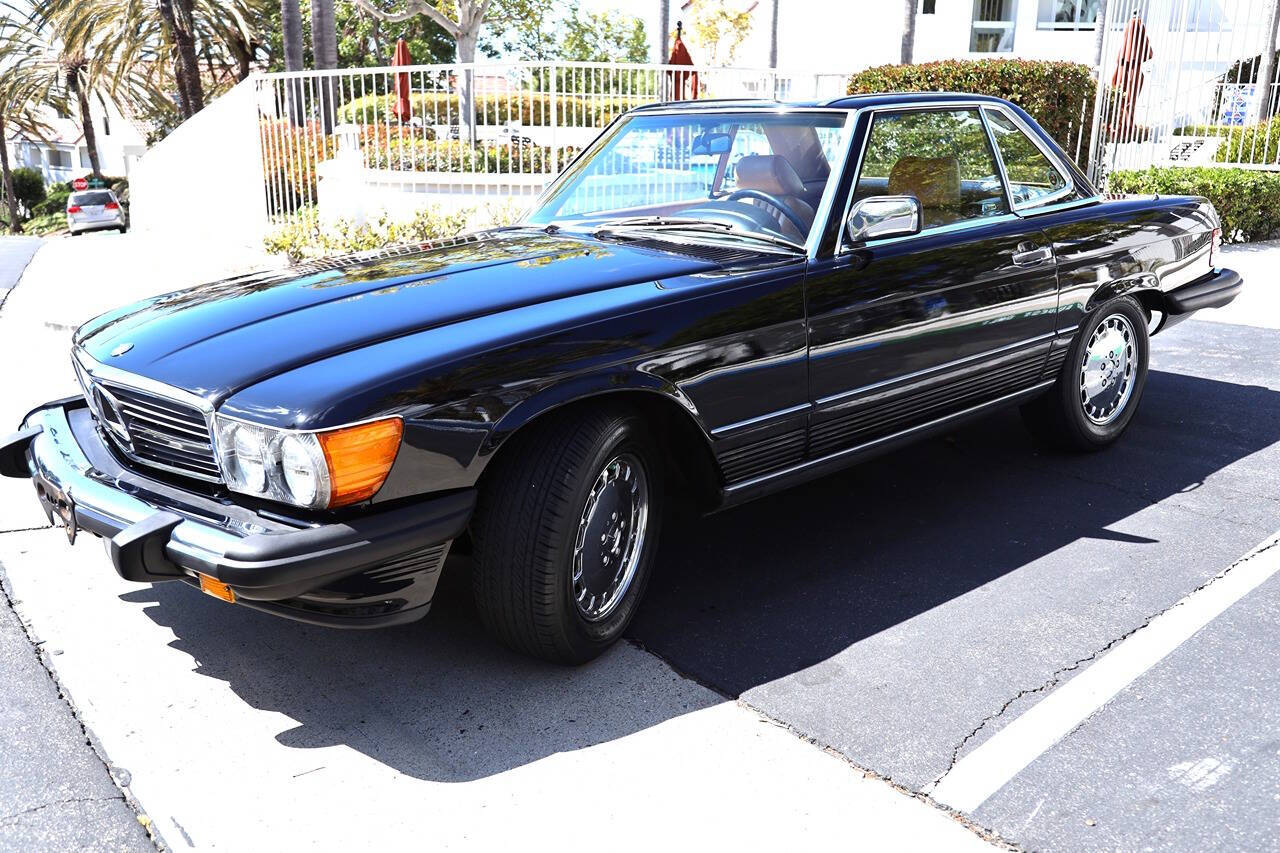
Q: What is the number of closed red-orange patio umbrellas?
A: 3